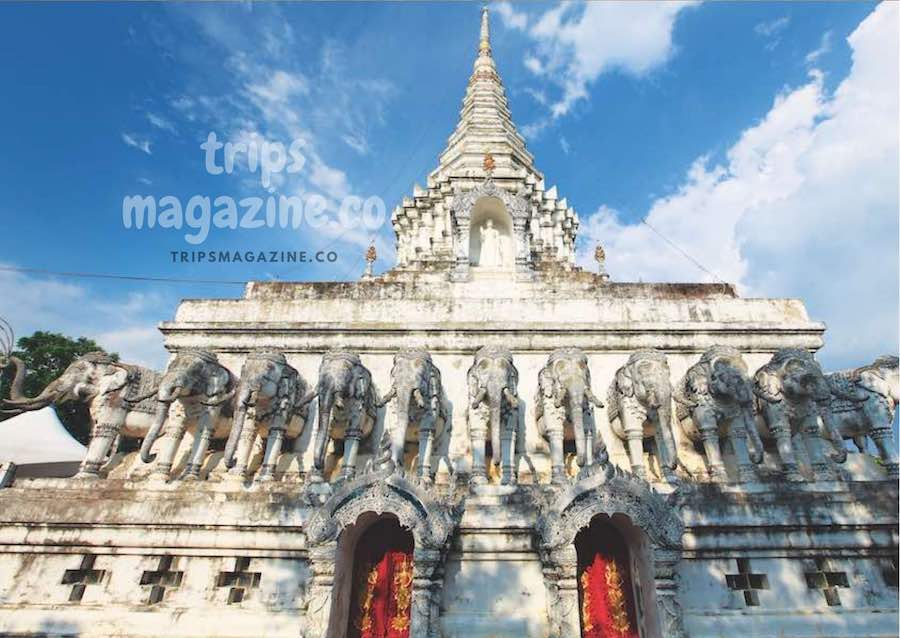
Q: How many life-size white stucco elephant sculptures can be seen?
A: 11